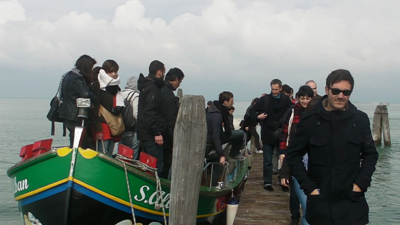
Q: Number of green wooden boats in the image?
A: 1